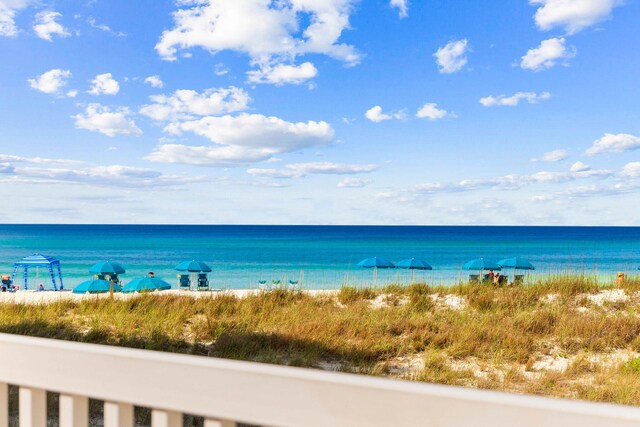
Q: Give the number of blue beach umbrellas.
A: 8